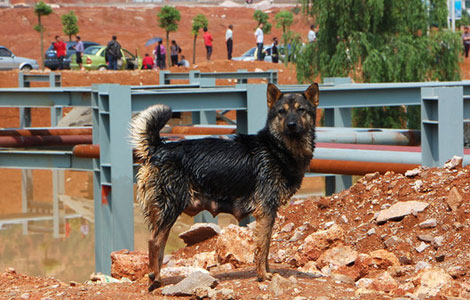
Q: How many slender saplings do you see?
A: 6